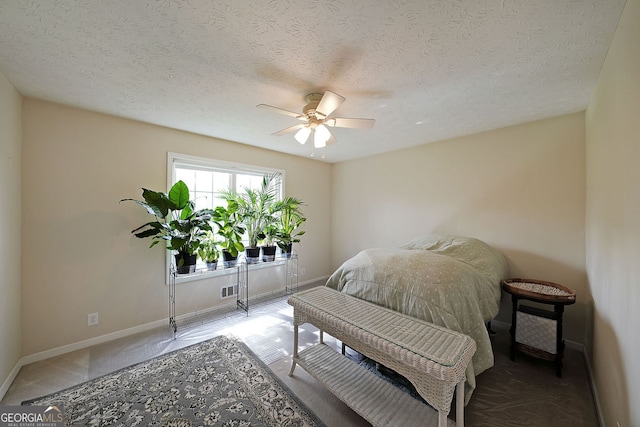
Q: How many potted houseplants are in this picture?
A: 6